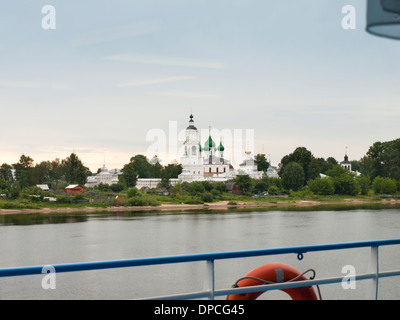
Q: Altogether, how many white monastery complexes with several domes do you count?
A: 1